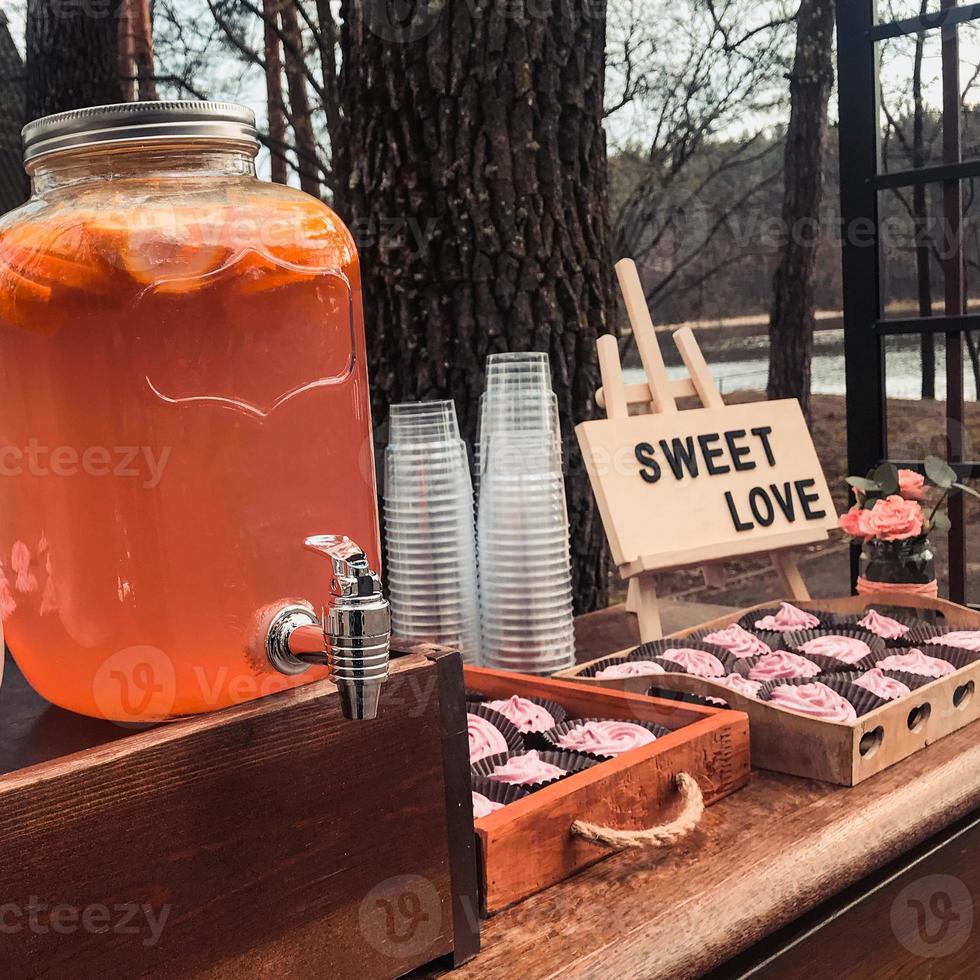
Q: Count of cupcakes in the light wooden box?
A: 12